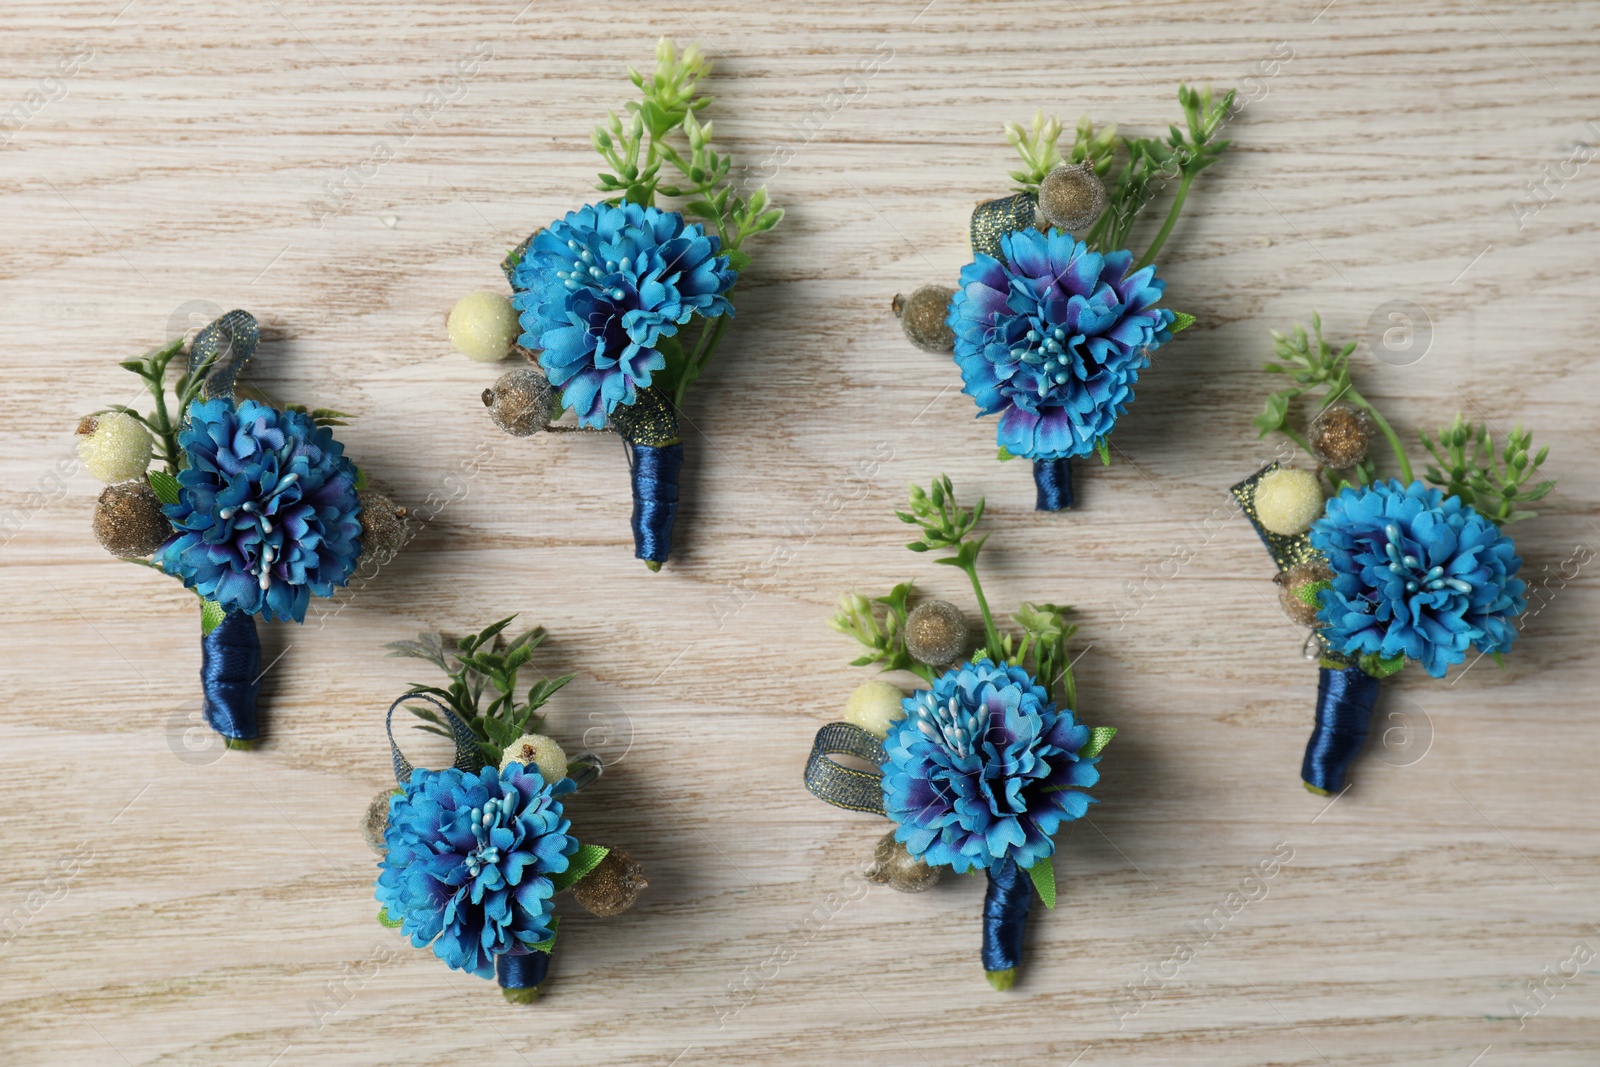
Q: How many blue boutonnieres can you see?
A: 6